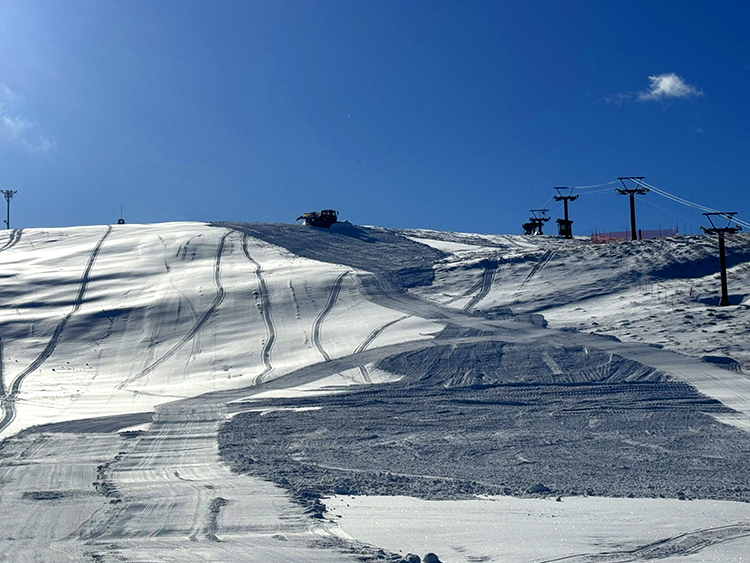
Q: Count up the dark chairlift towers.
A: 4